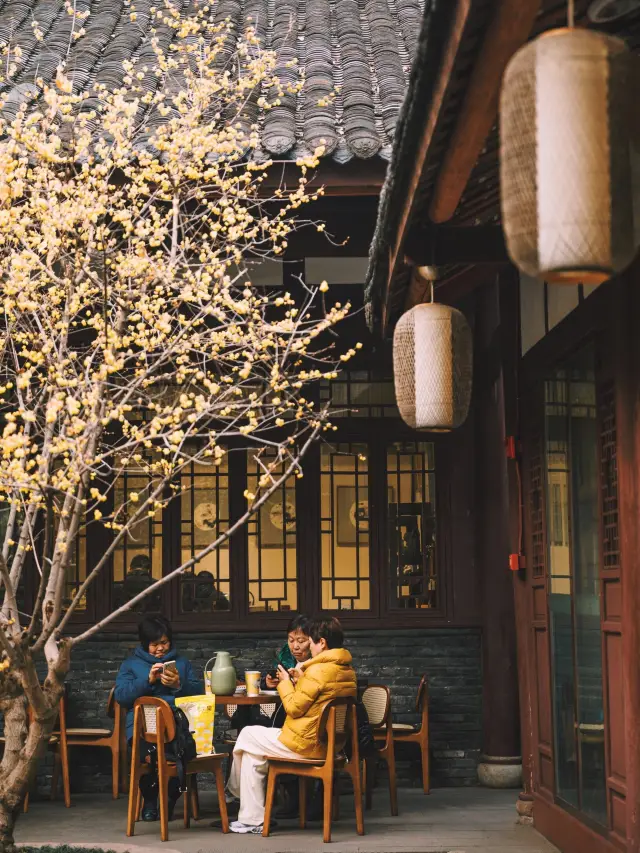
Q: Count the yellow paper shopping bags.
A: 1